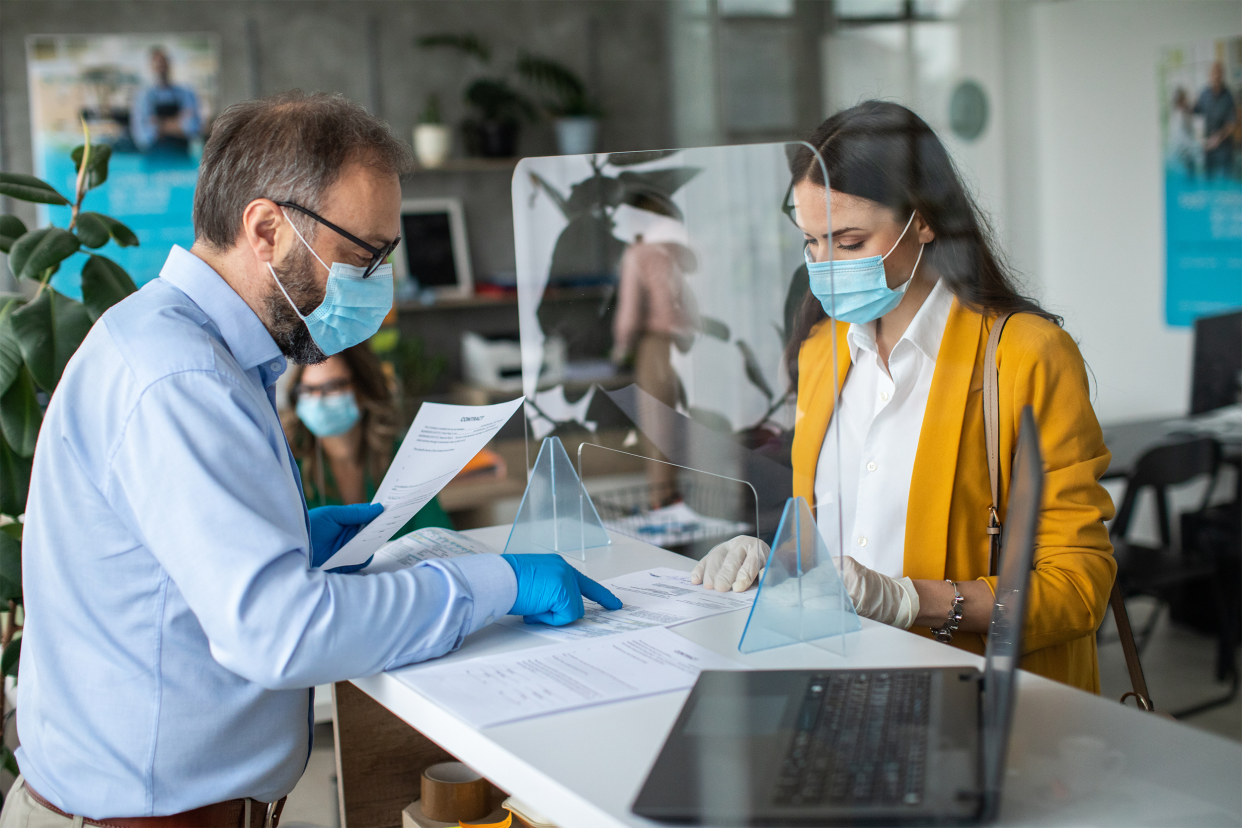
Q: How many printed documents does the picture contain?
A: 4